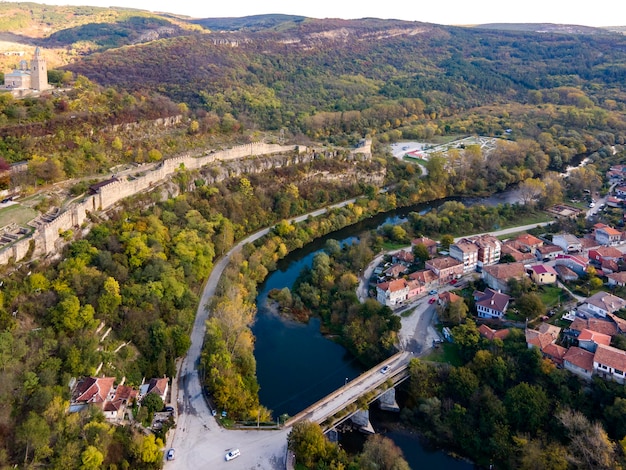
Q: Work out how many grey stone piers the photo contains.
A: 3